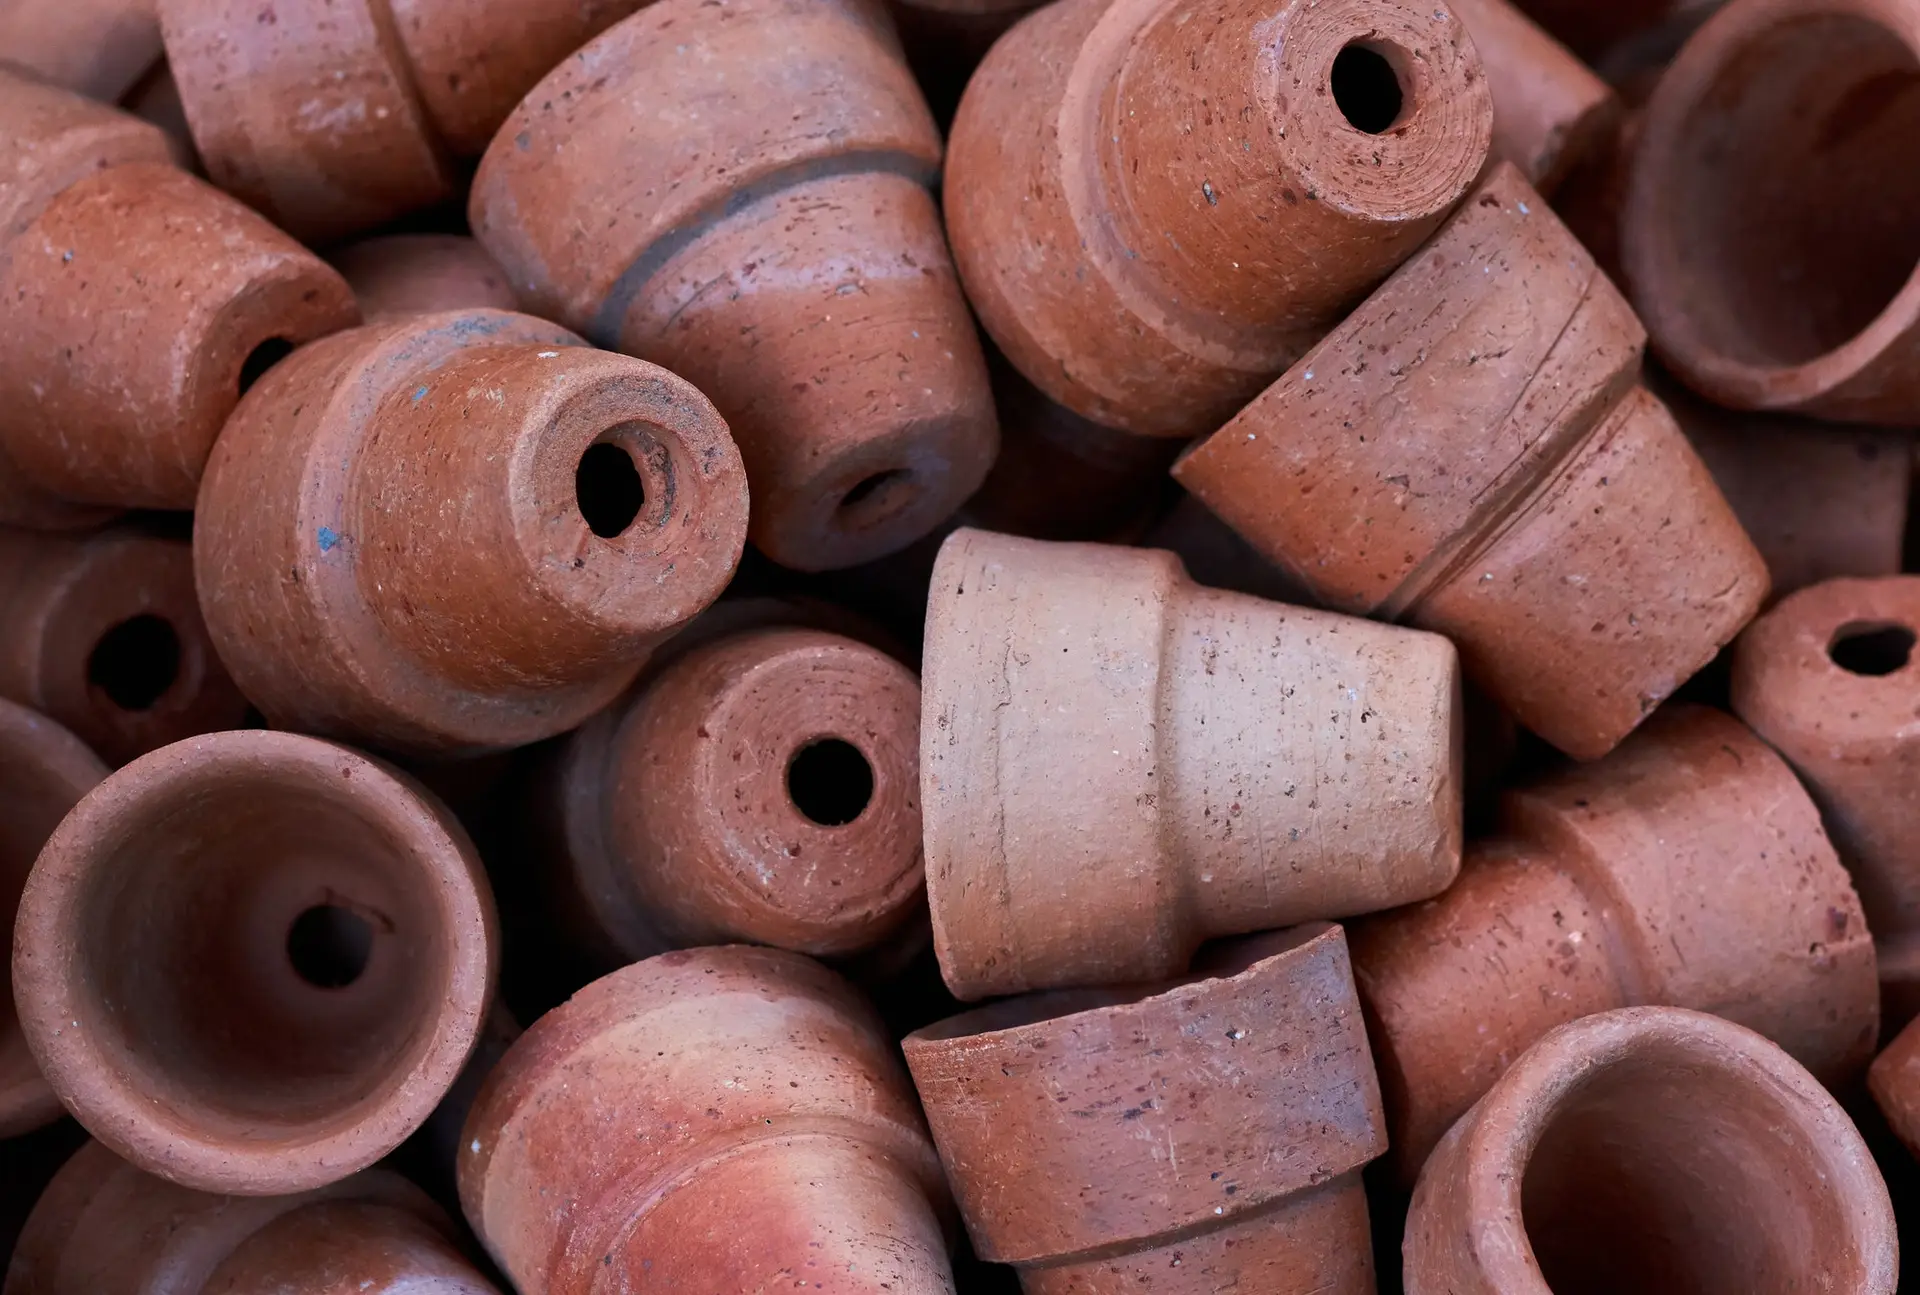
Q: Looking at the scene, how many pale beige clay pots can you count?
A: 1